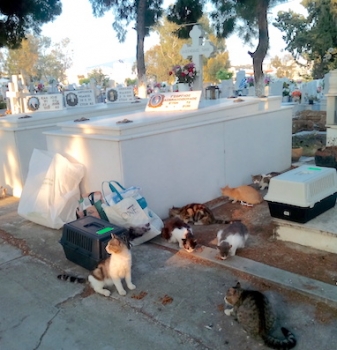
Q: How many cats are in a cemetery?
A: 7